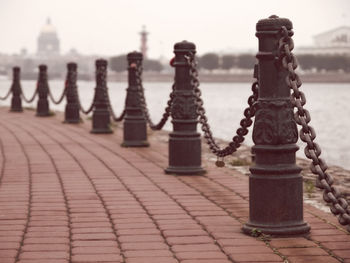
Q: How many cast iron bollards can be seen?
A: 7